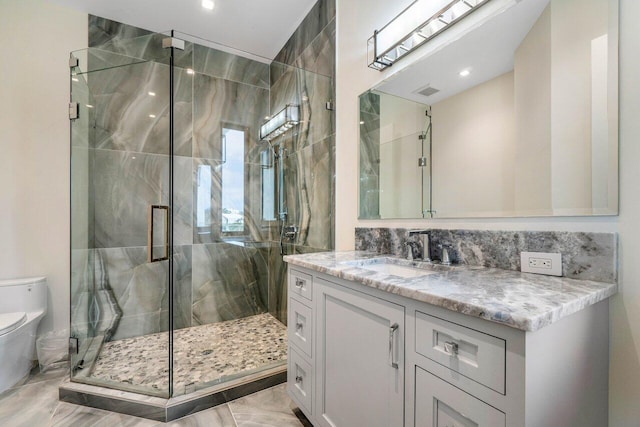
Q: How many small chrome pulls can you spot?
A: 4